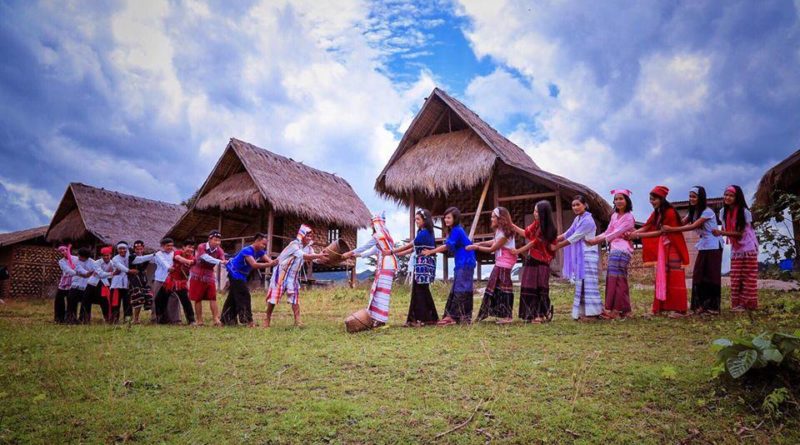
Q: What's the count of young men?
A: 10